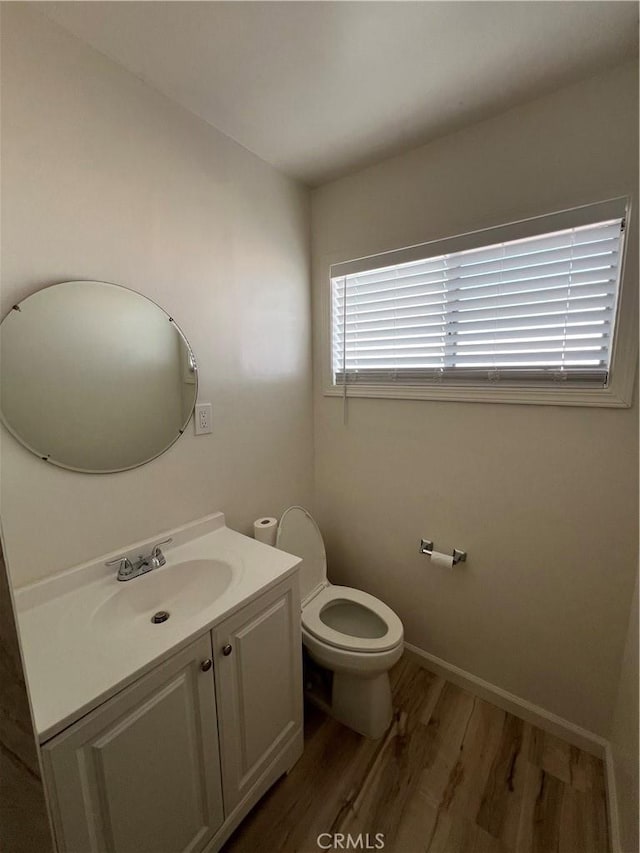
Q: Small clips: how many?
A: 4